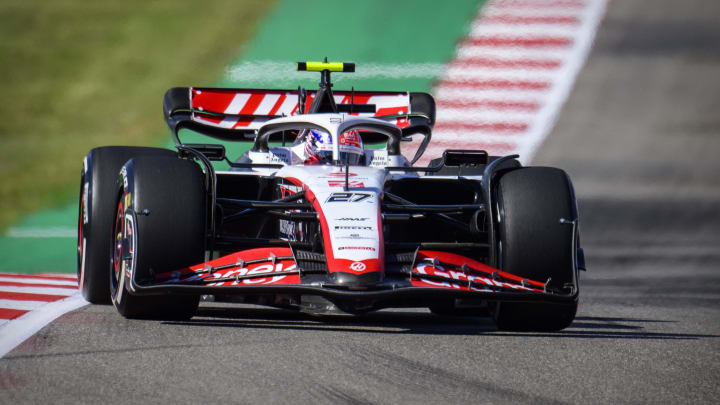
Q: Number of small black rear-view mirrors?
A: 2